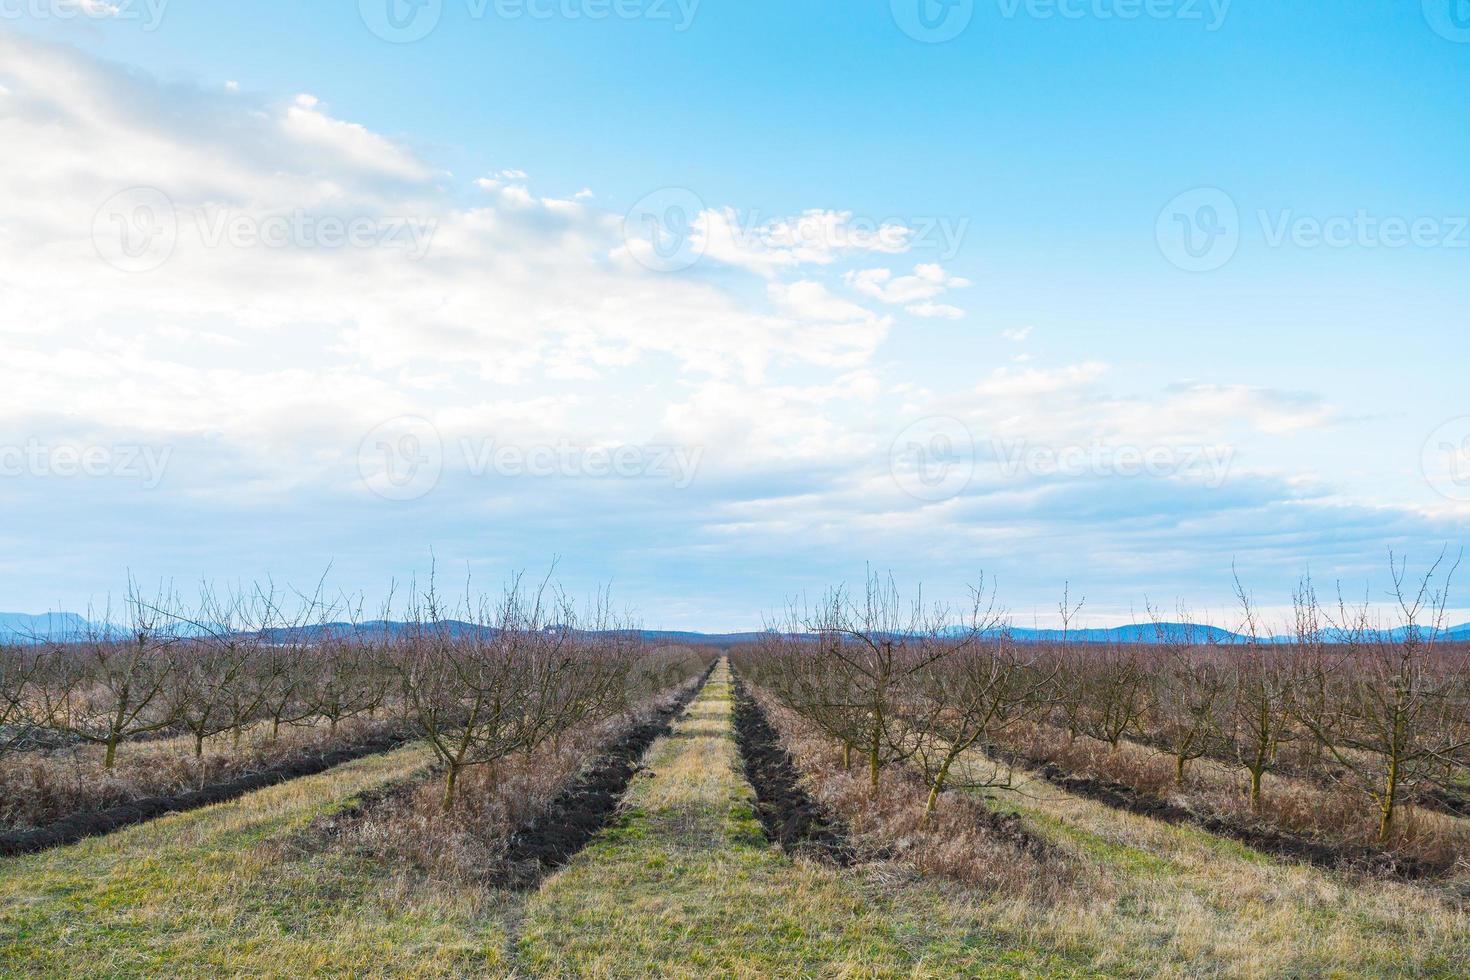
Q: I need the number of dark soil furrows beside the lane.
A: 2